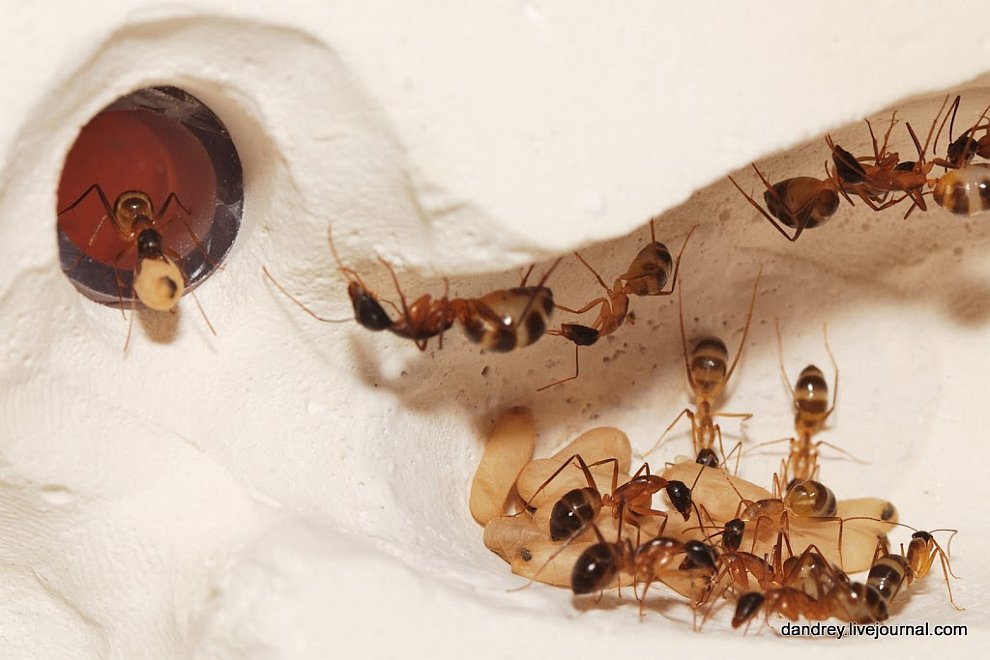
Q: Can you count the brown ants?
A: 14